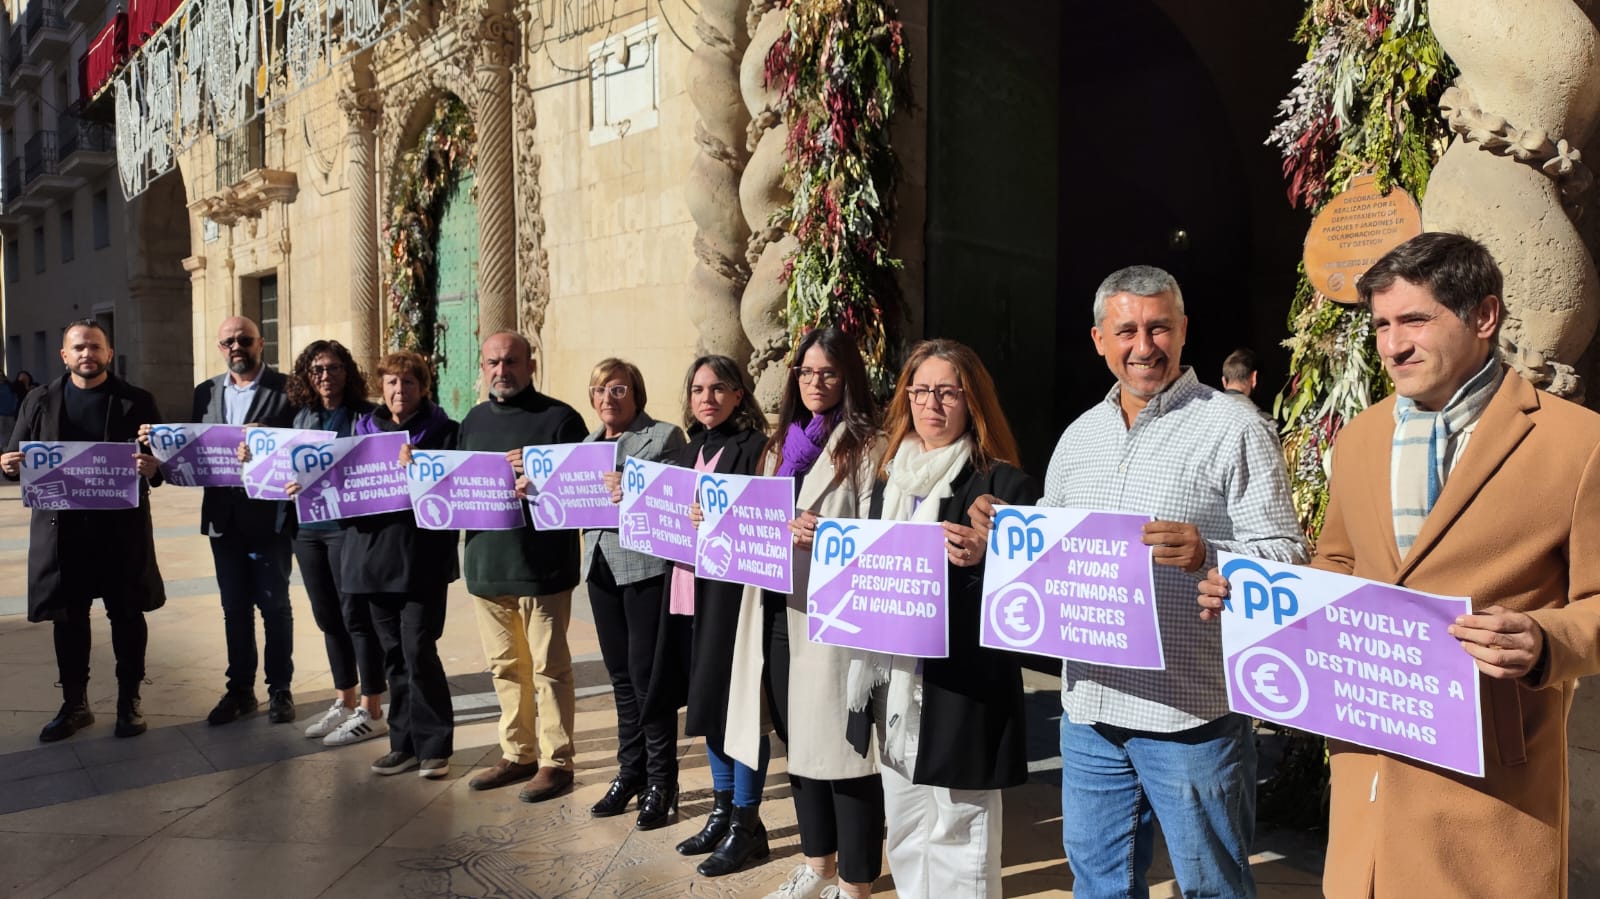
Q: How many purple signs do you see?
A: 11